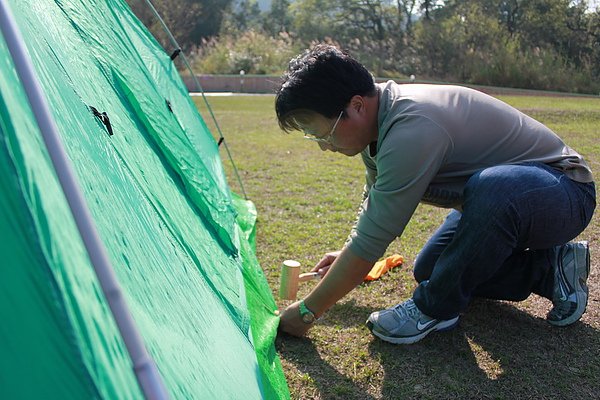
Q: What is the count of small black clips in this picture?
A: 4